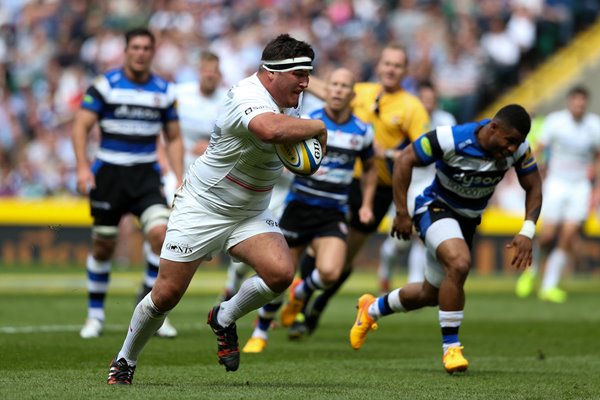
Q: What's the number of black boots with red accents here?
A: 2